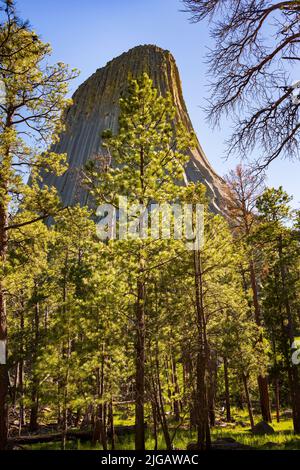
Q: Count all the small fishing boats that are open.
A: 0